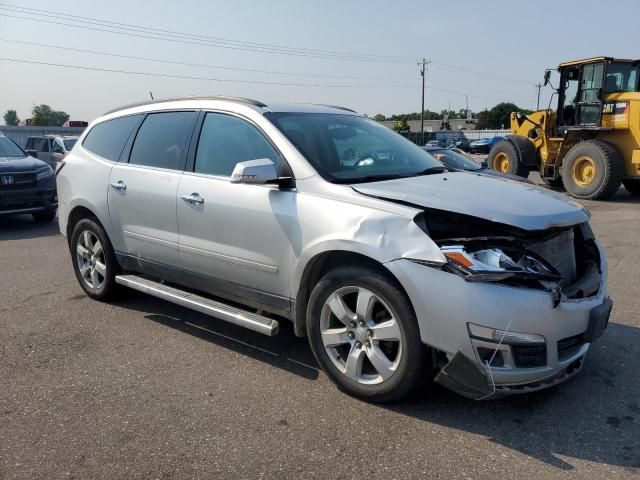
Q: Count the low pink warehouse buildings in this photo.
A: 0